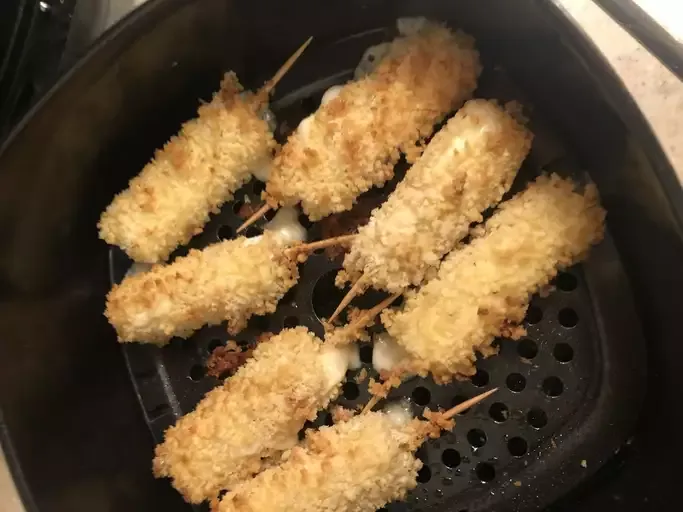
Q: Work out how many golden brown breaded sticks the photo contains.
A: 7